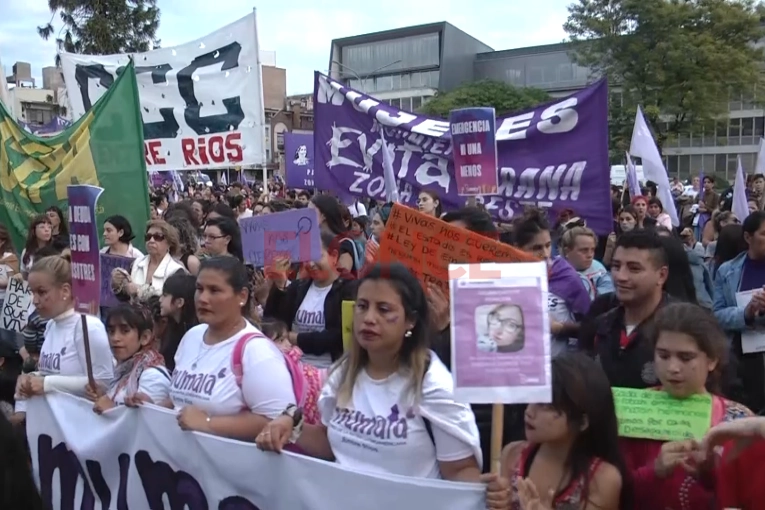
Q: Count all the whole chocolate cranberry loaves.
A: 0